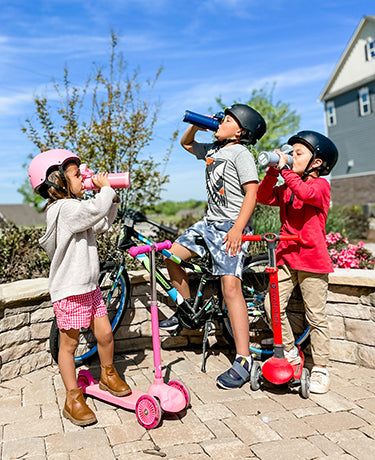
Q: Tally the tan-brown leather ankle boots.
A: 2